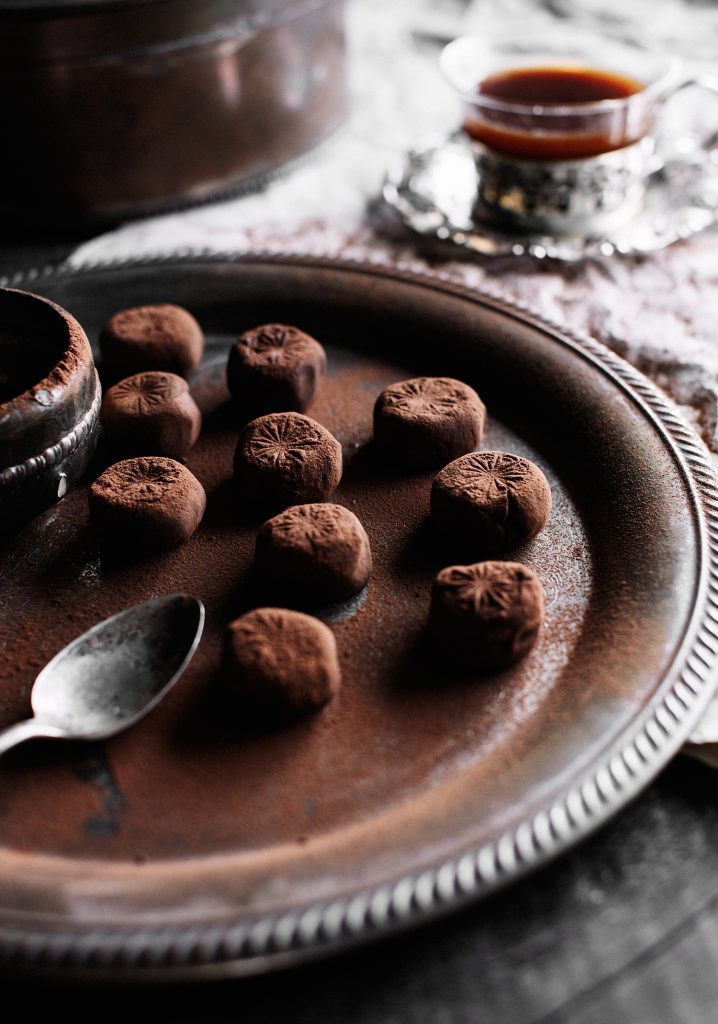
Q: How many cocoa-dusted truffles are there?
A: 10